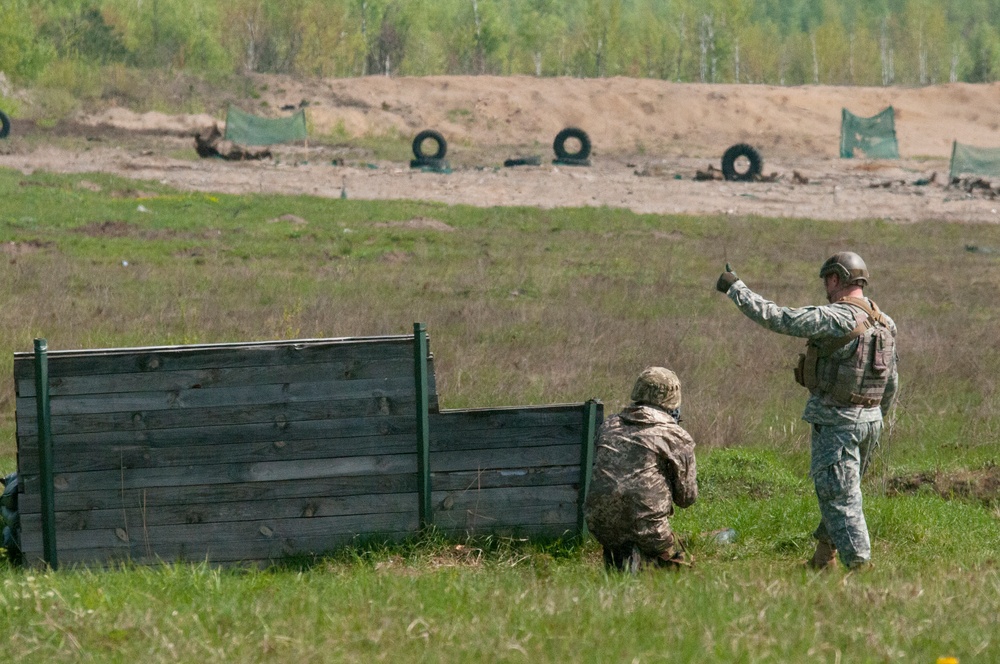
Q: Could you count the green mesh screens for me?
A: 3